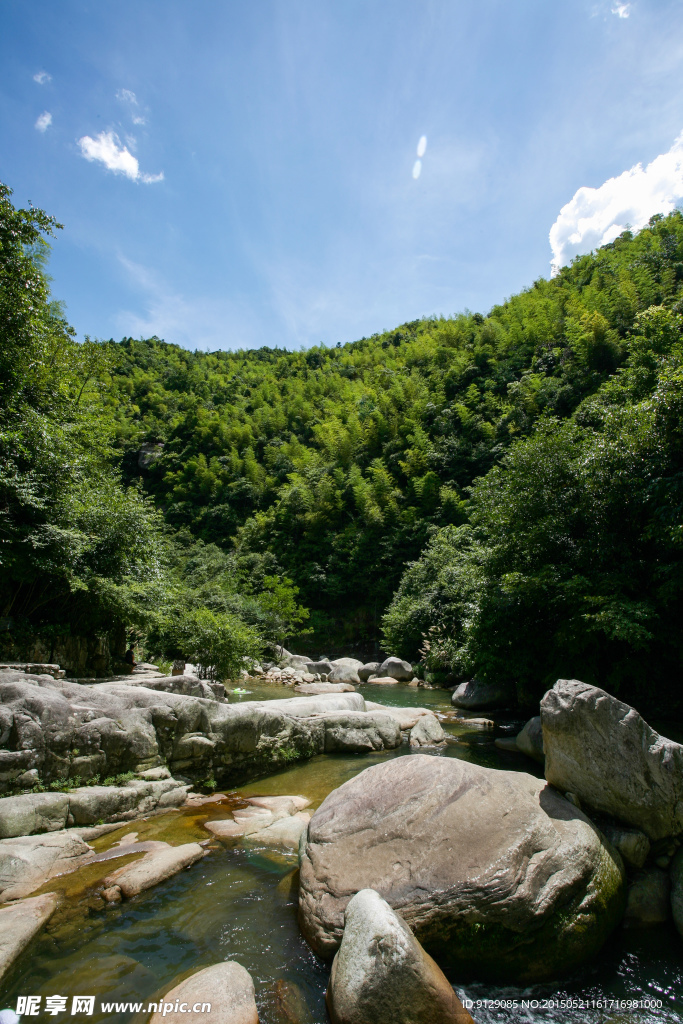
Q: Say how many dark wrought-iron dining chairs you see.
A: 0